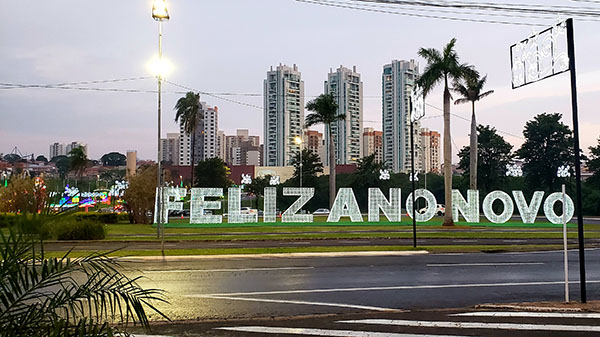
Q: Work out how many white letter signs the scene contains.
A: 12